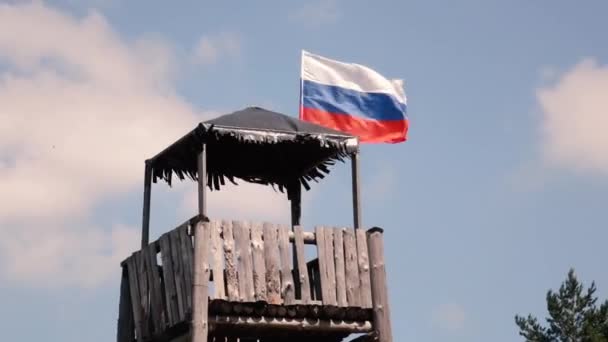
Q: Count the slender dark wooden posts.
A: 4